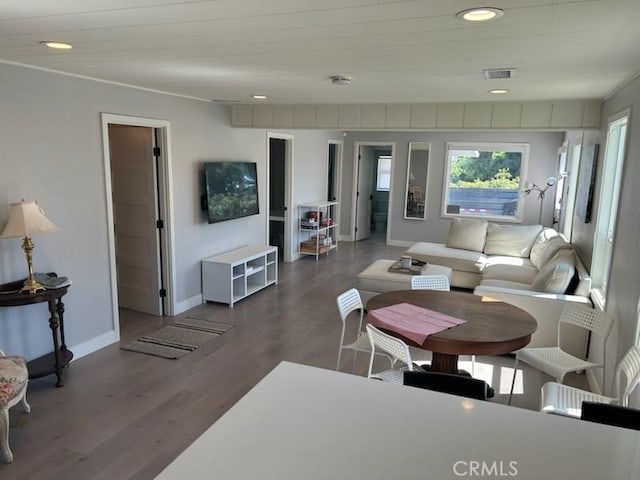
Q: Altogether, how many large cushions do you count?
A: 4